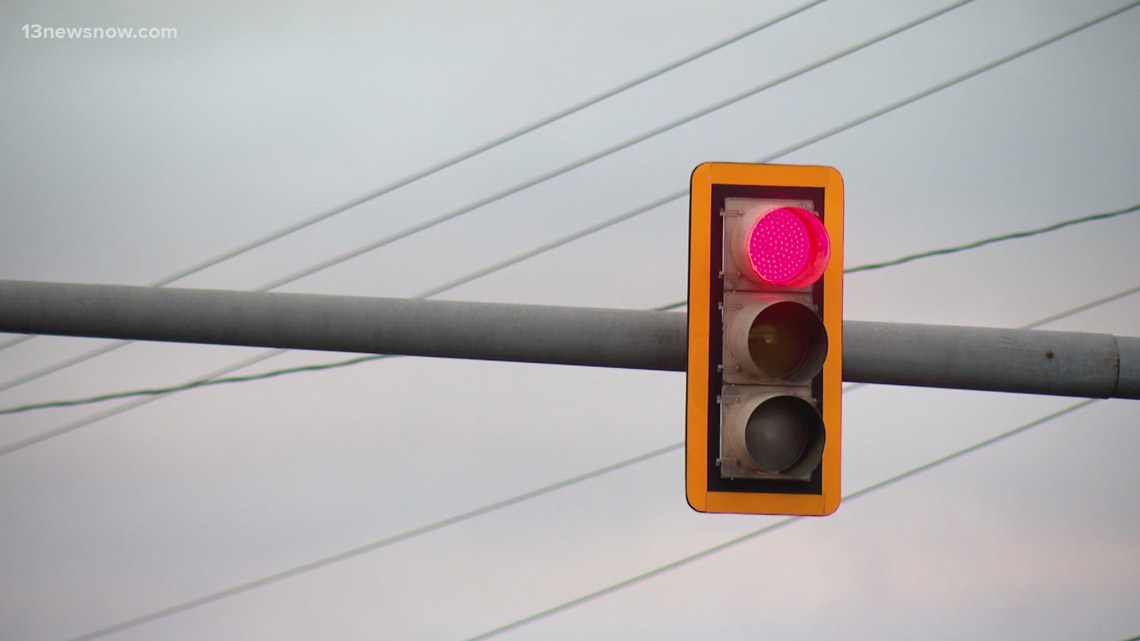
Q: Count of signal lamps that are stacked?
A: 3